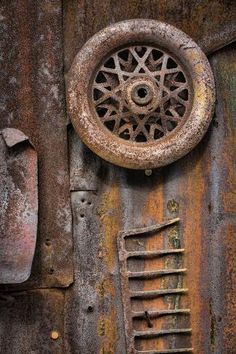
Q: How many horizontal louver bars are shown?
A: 7